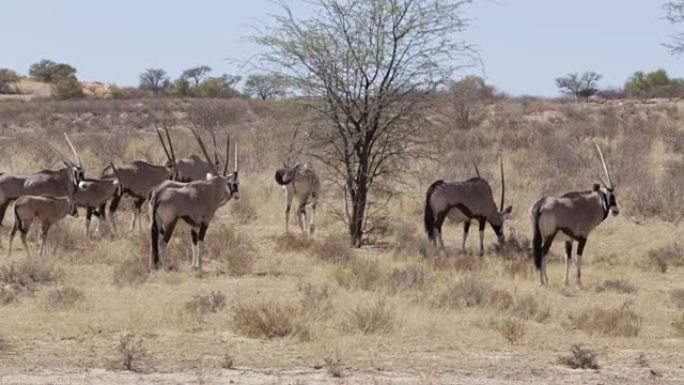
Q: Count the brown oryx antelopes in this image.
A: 9